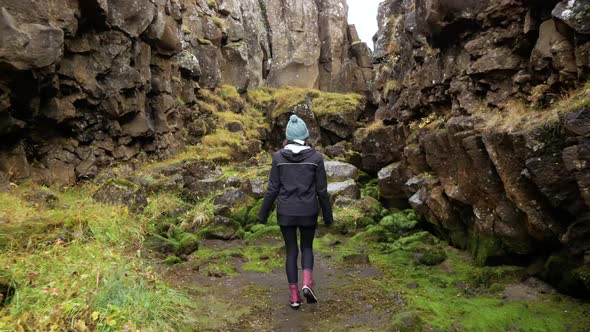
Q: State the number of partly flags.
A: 0